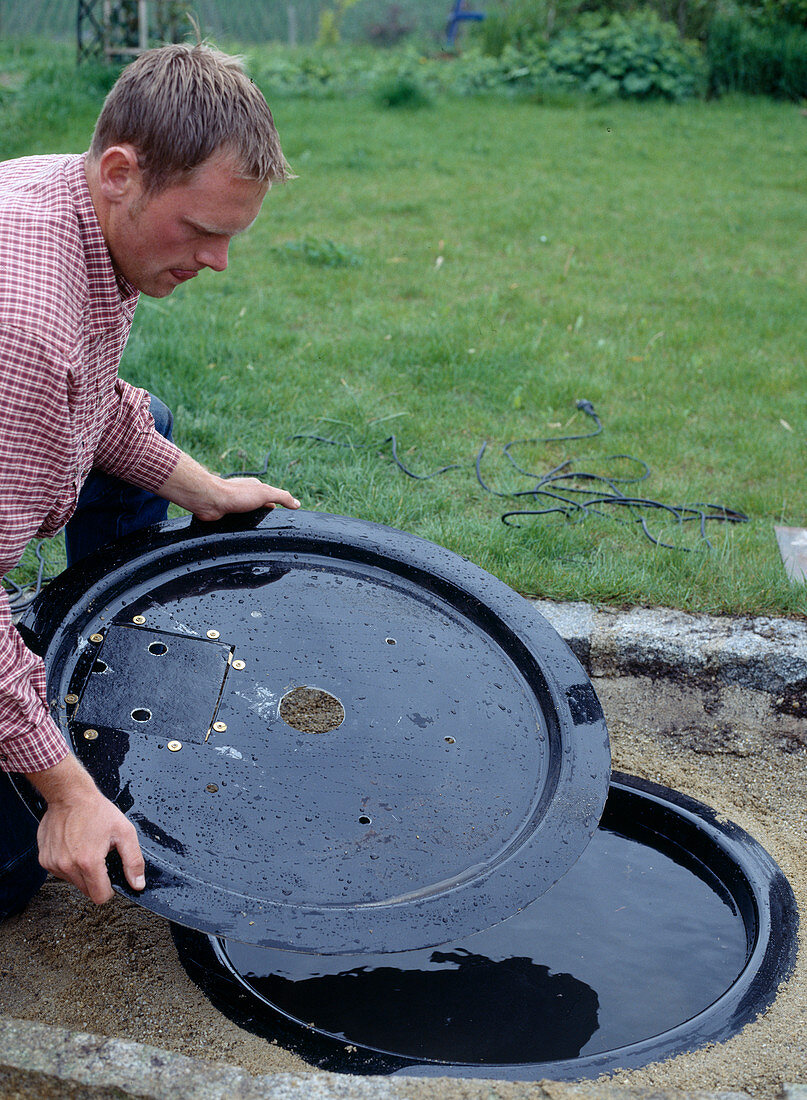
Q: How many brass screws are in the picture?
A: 8